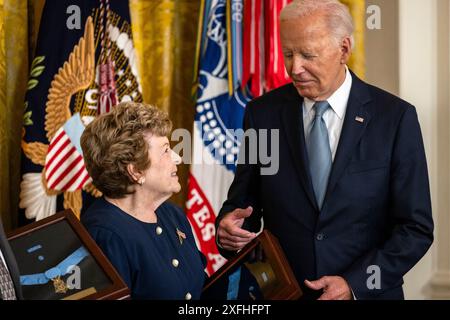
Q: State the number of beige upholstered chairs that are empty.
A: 0